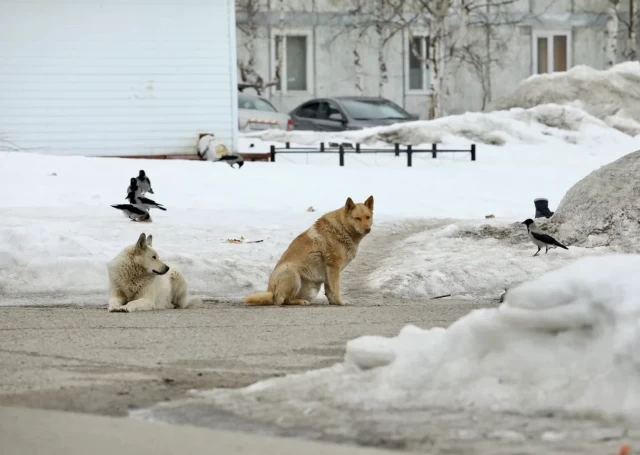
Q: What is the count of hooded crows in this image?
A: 6